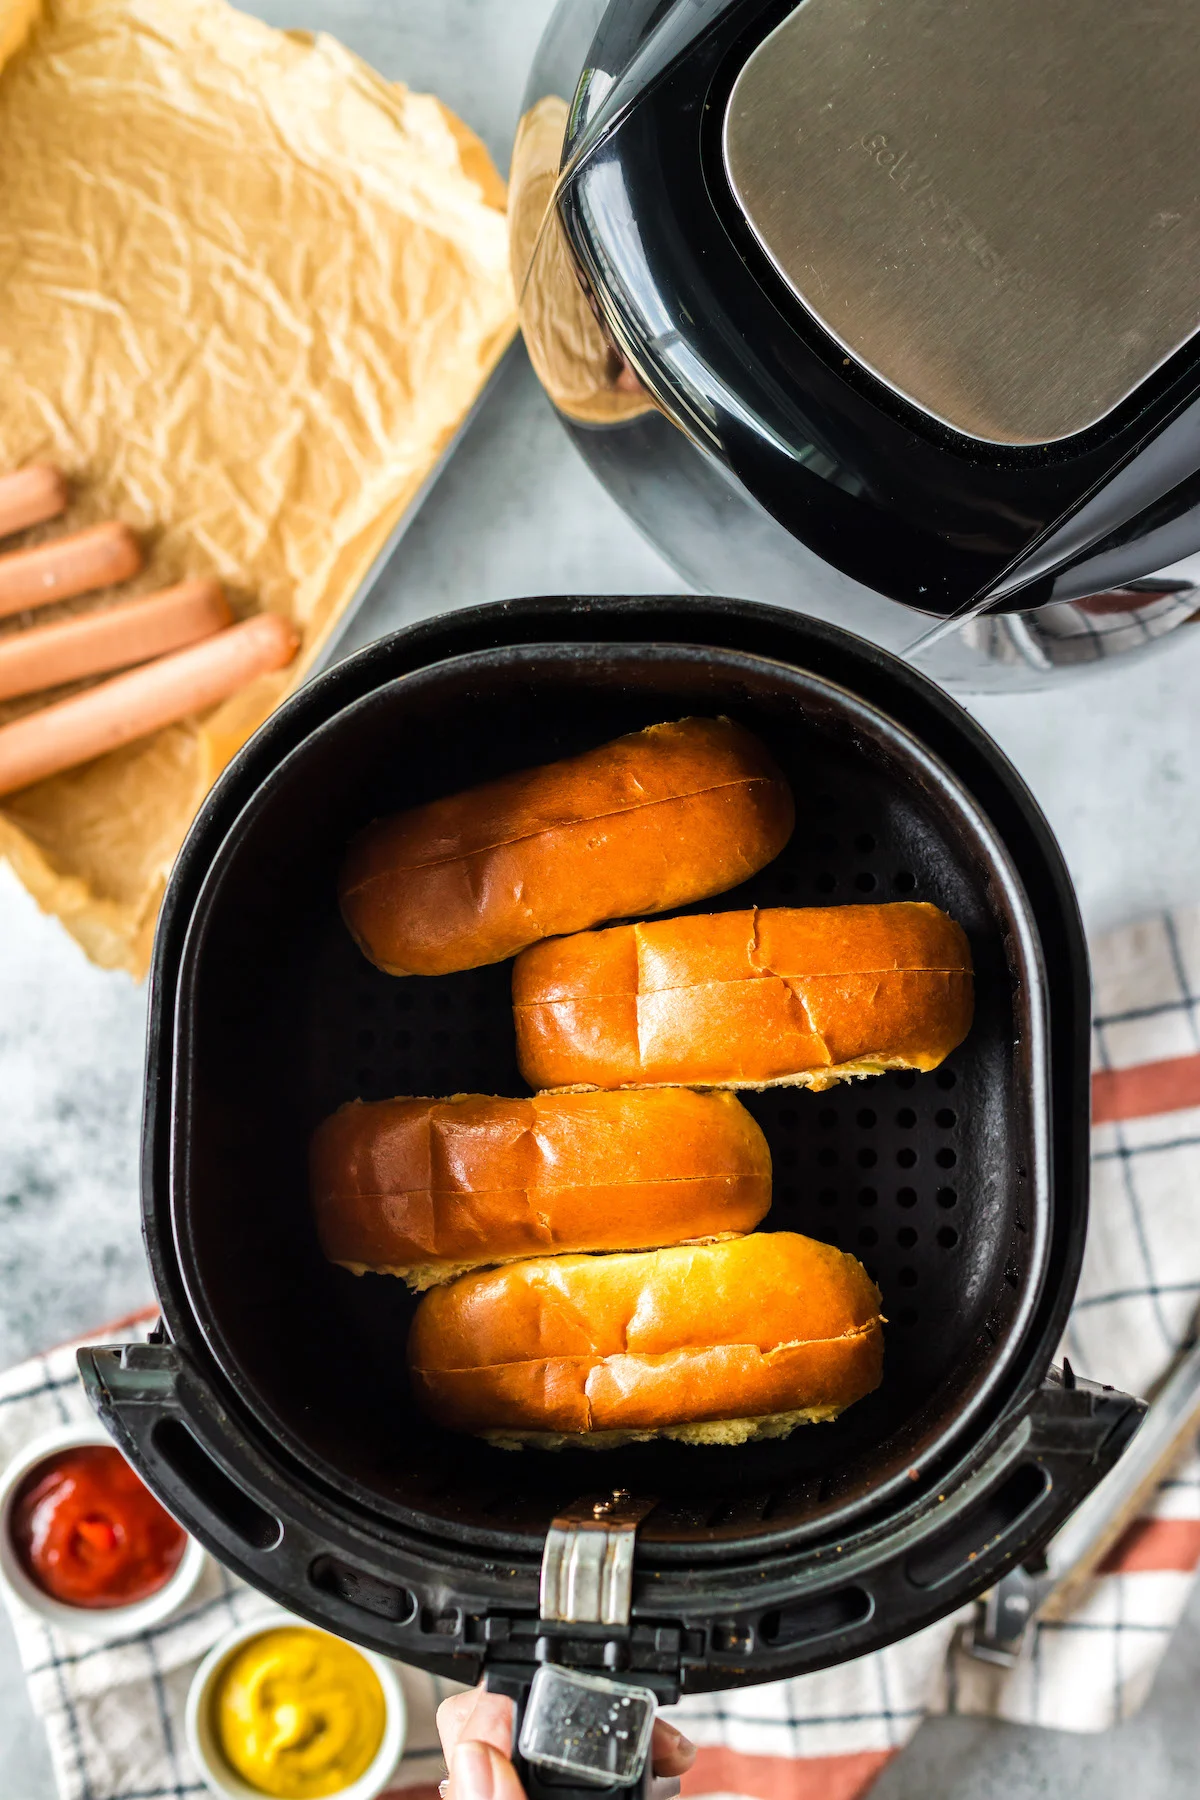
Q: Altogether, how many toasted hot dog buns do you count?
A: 4